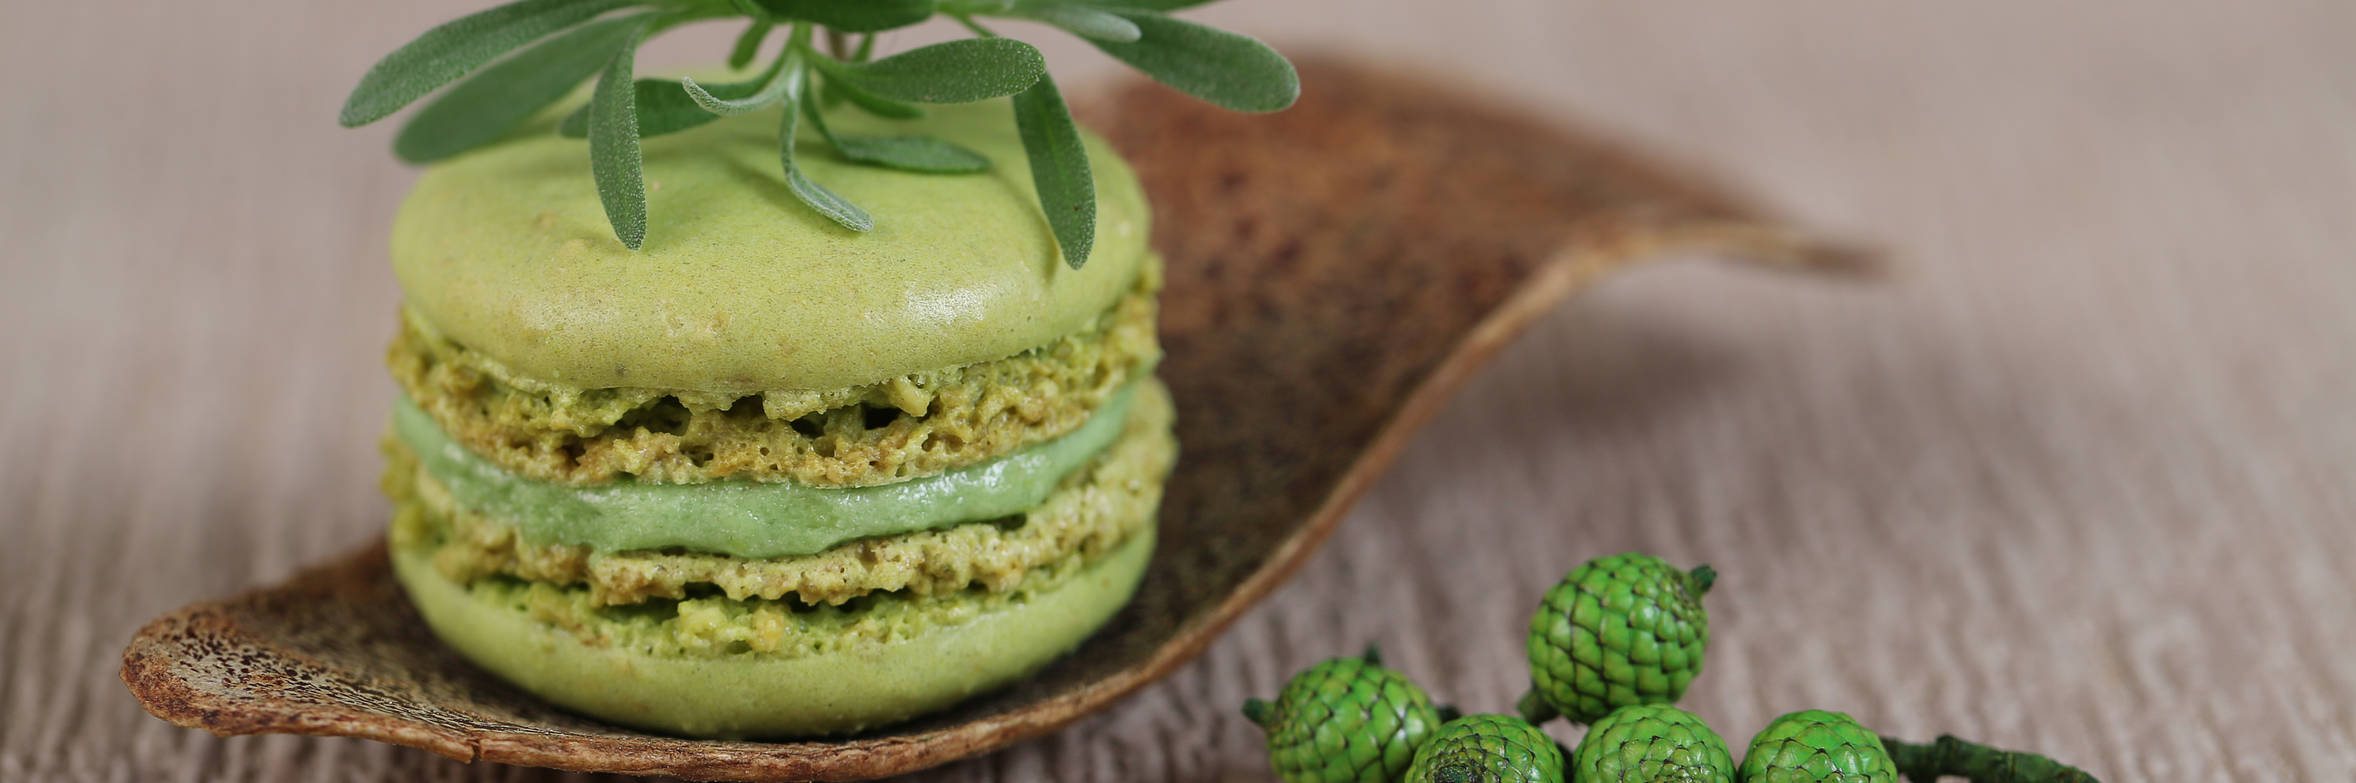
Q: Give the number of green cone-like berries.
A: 5